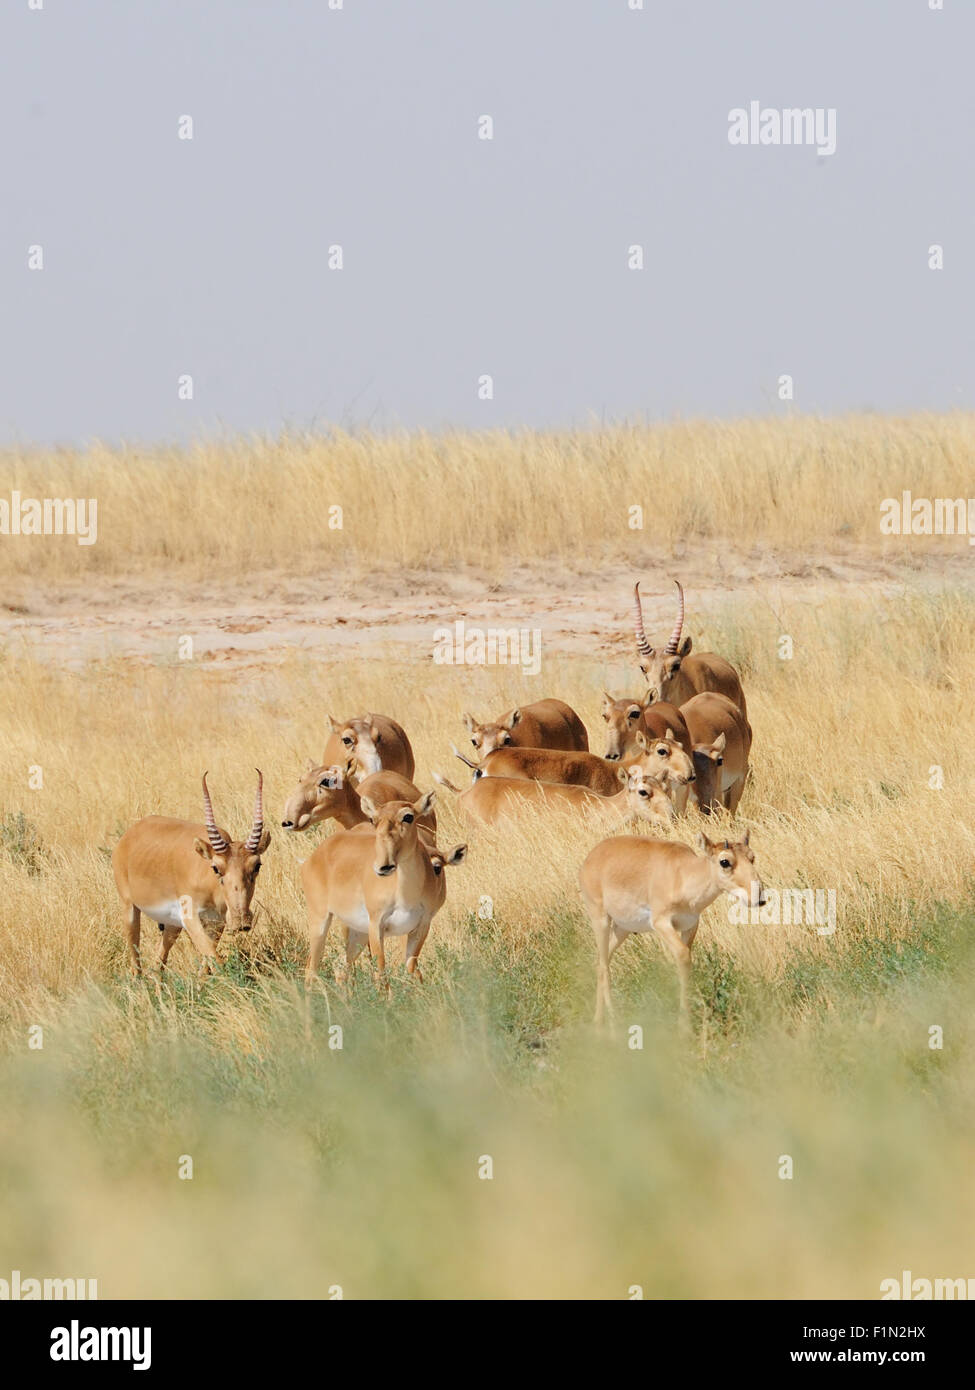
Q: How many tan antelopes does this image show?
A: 12